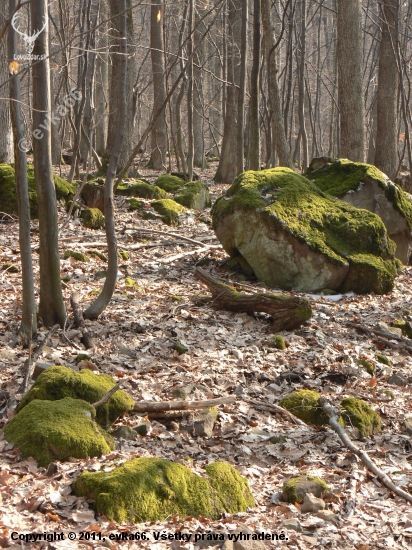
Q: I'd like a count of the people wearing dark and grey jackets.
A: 0